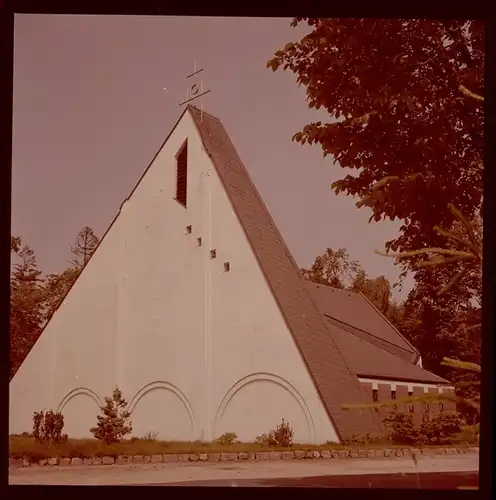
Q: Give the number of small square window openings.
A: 4